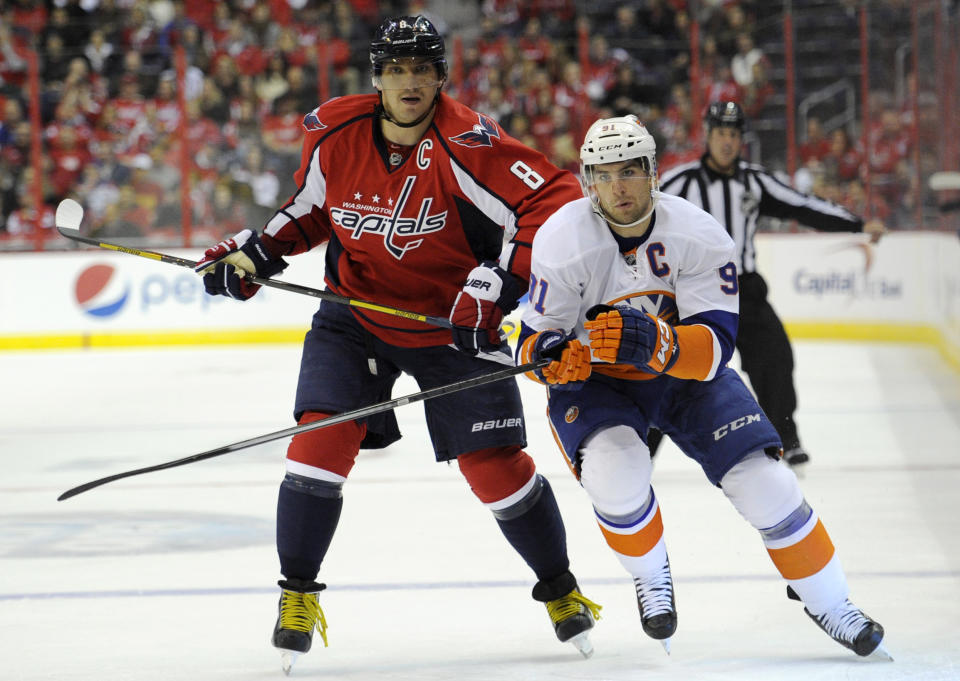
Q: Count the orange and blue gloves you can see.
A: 2